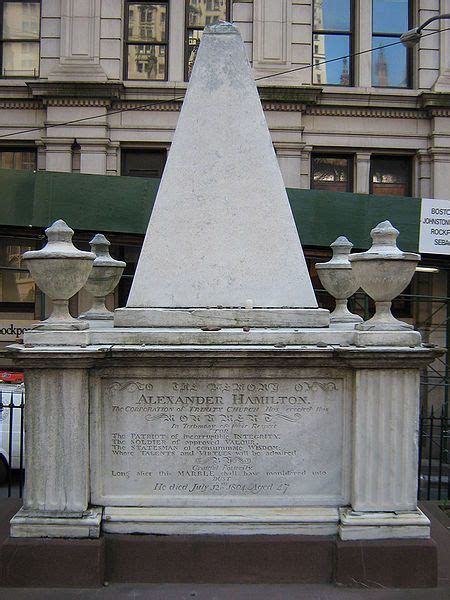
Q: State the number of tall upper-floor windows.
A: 5